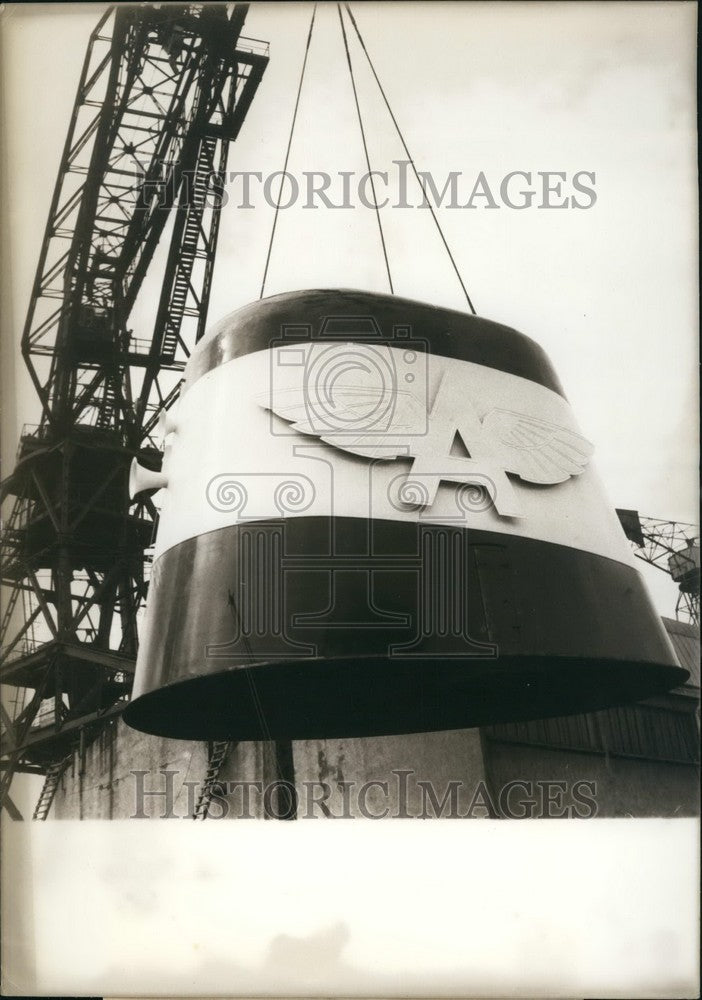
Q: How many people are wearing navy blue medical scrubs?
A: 0